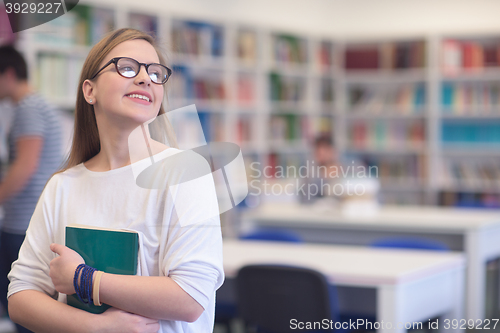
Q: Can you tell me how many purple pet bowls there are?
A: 0